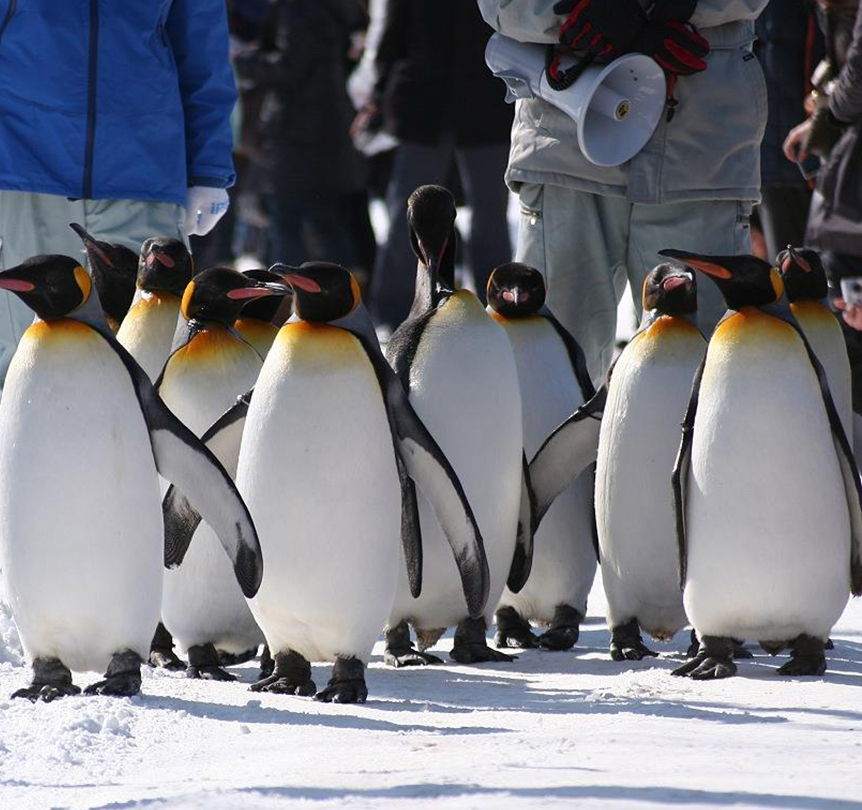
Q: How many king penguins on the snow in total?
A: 11